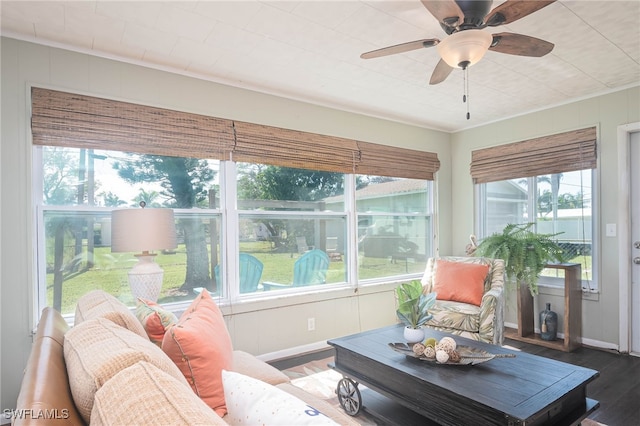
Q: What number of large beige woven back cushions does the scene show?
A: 3